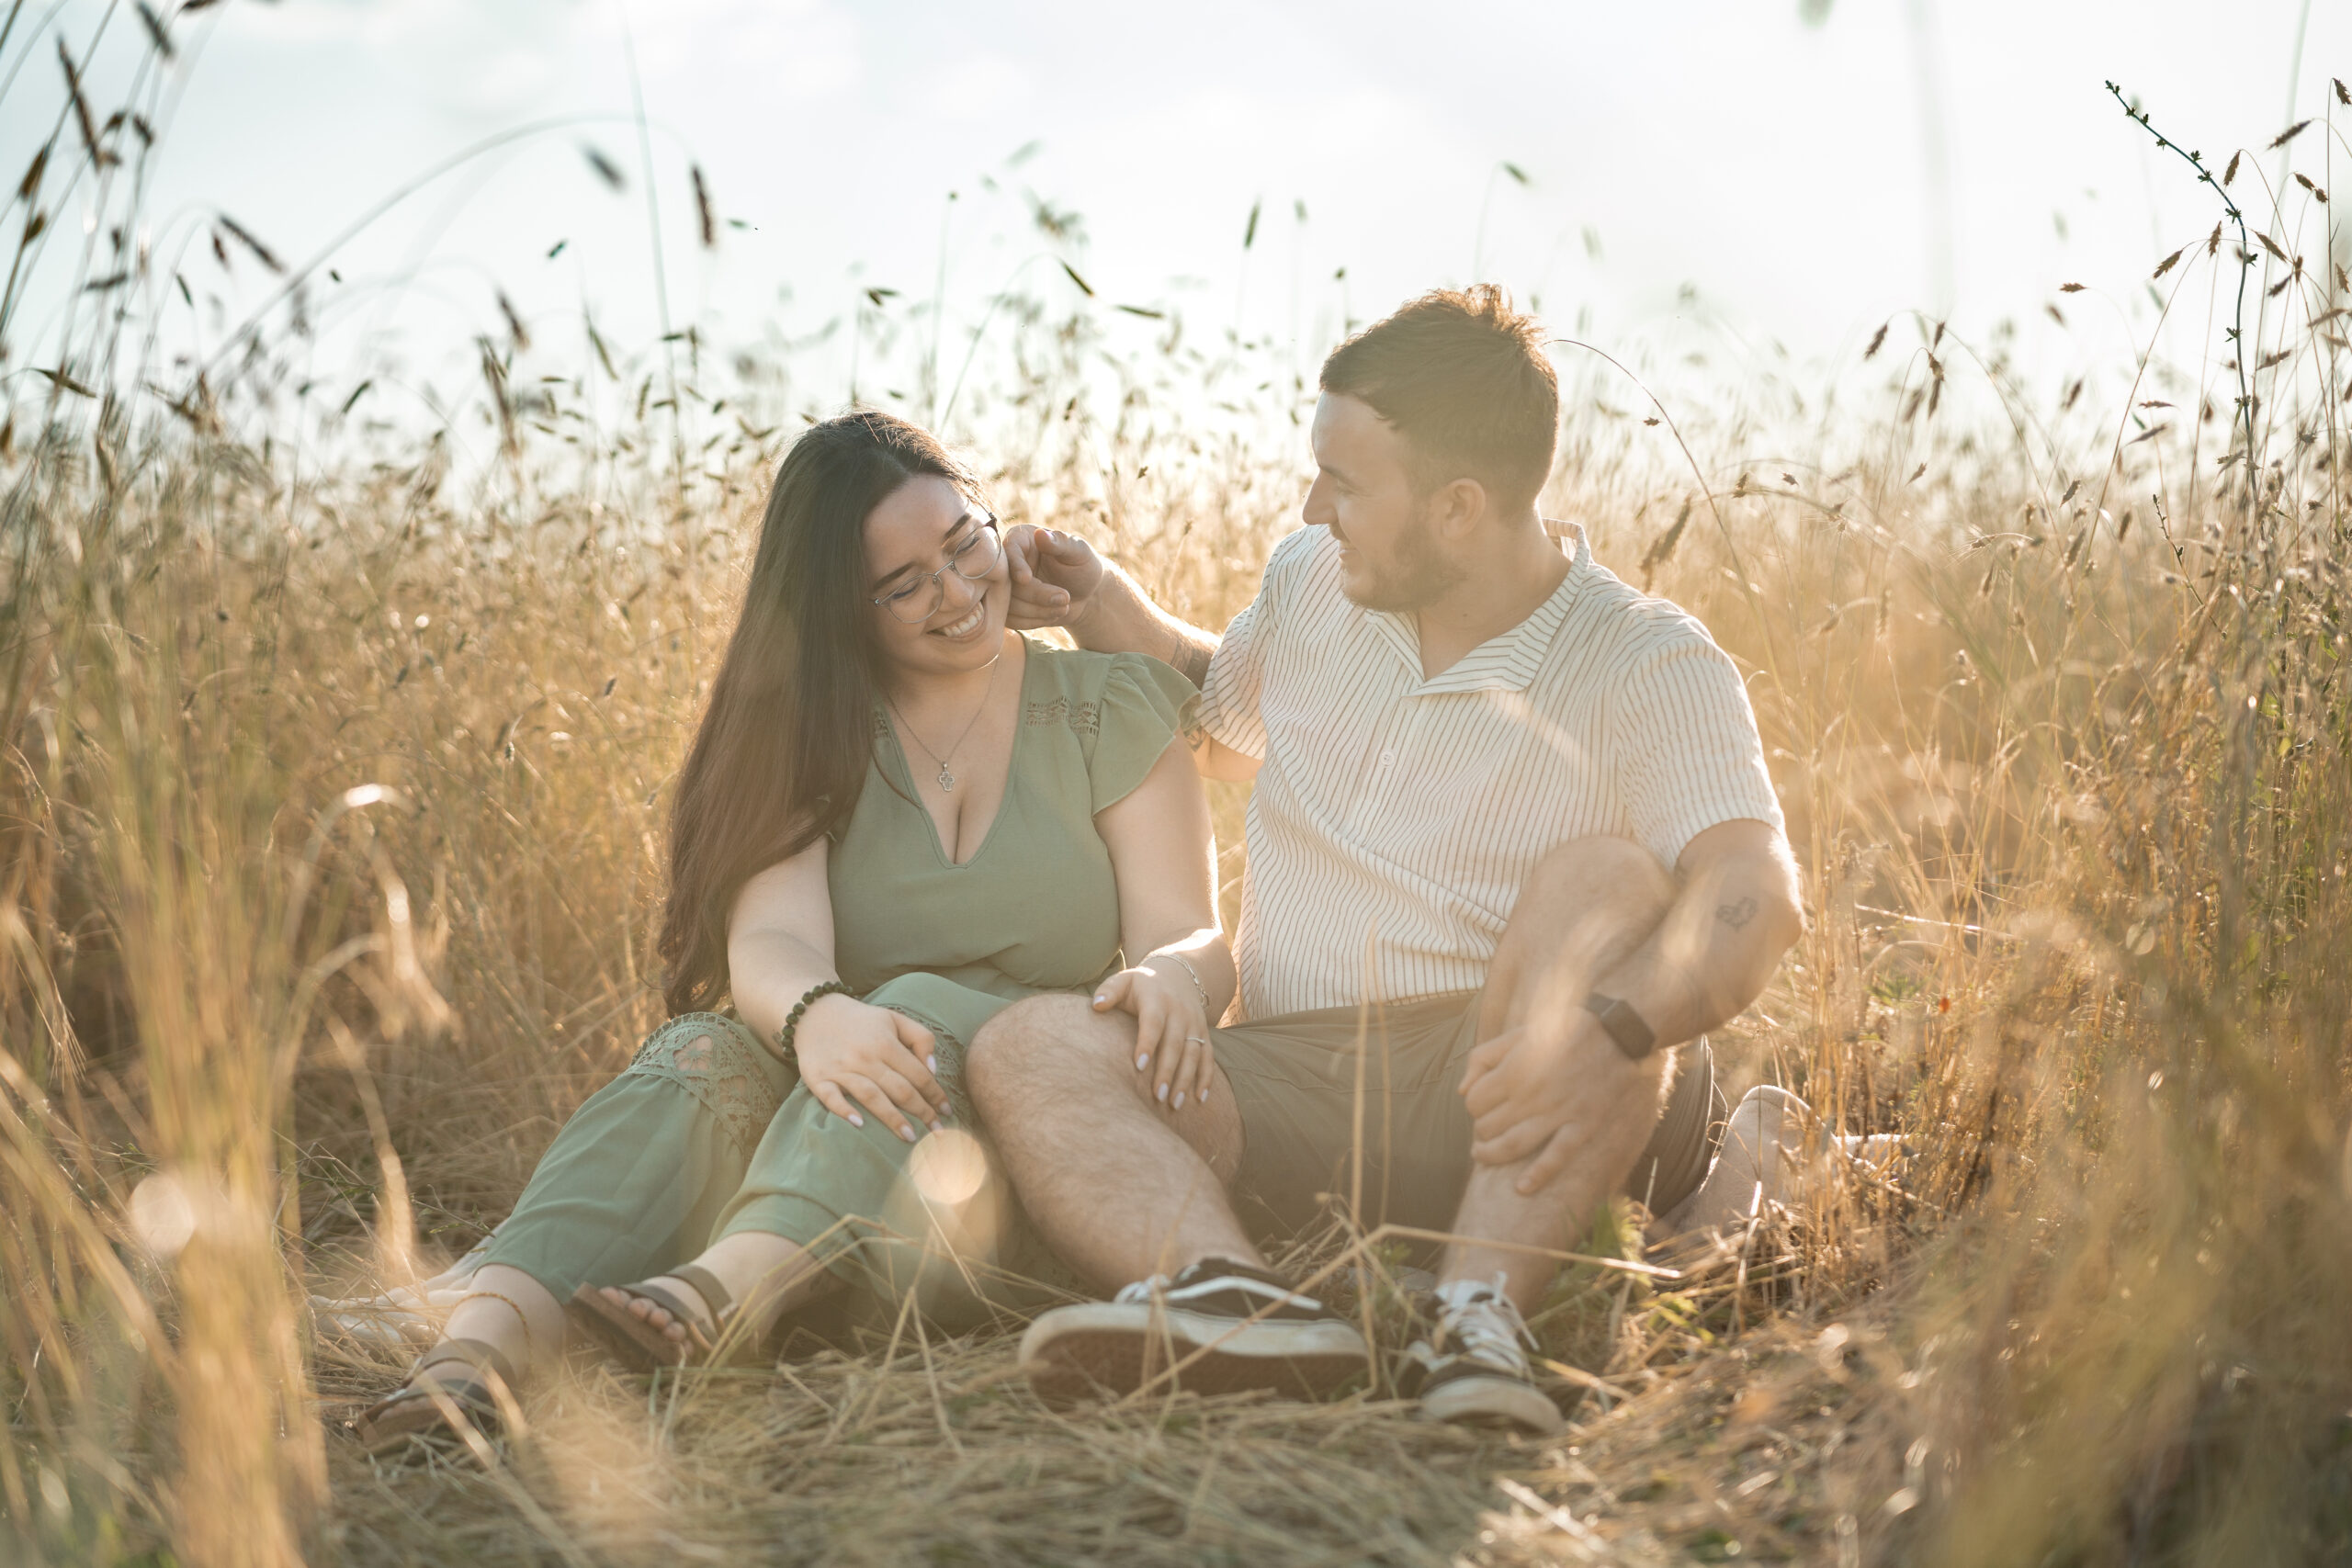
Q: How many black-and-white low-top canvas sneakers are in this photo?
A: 2